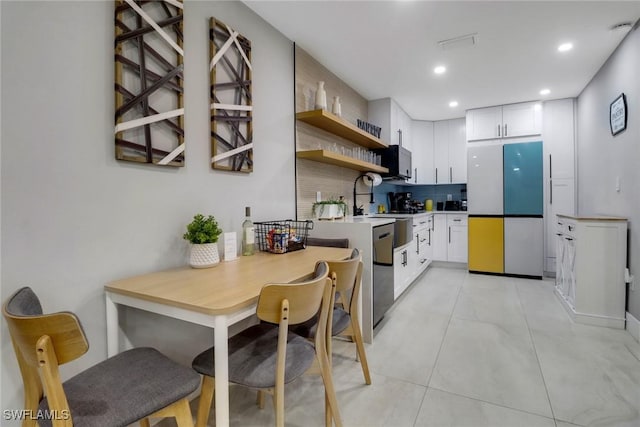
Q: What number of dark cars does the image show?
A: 0